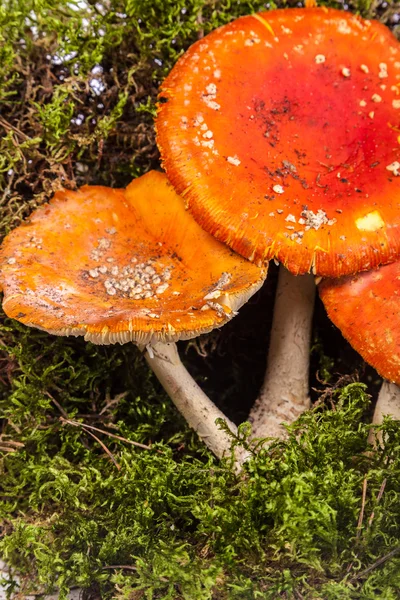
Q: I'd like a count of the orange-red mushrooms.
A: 3